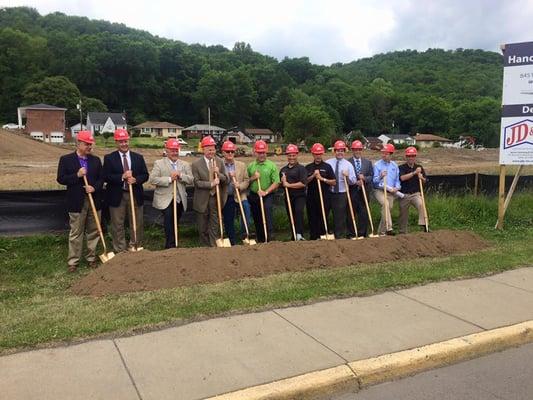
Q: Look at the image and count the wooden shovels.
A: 12